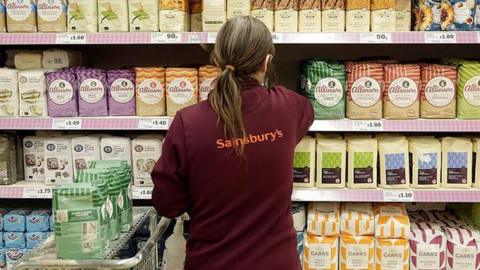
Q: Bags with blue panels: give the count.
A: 3